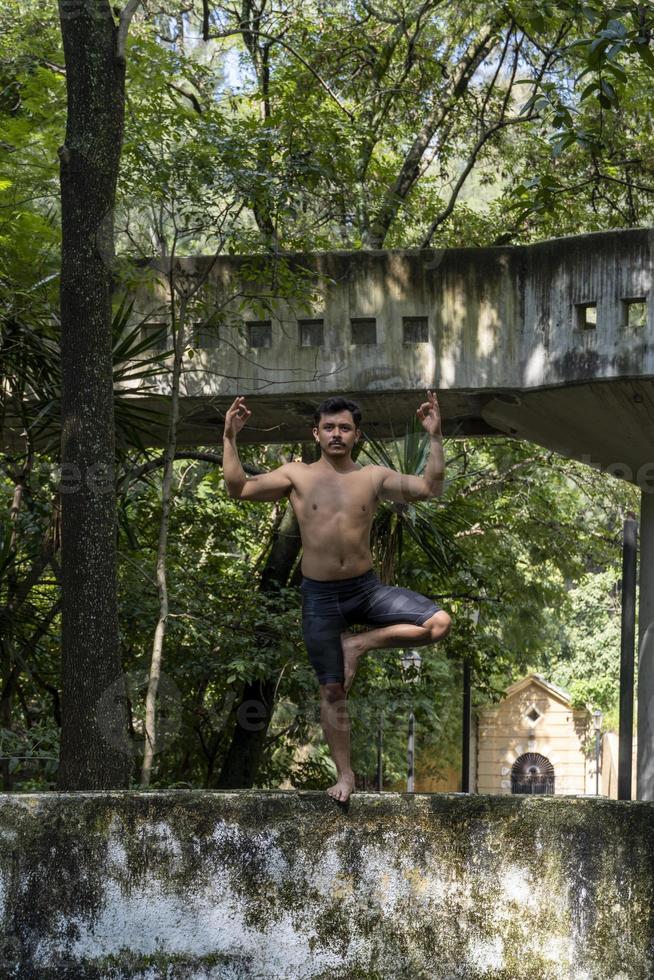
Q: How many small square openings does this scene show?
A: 8